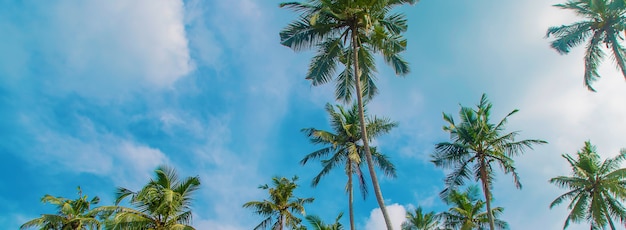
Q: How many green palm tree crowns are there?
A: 11